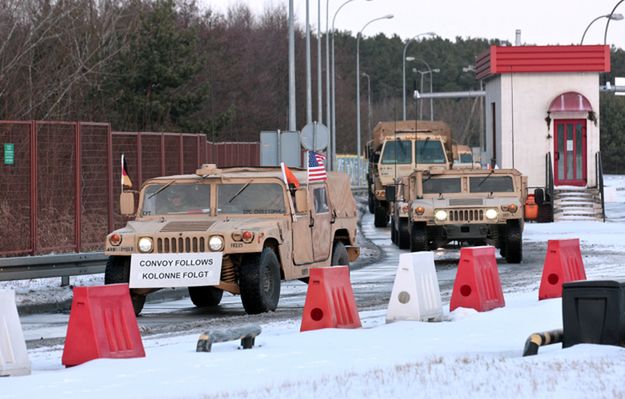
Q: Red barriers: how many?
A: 4